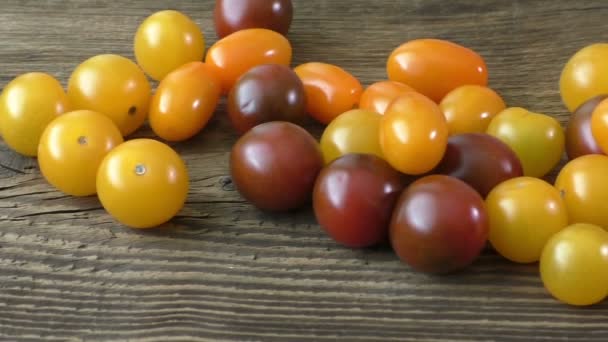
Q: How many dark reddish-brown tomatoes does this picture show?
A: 7